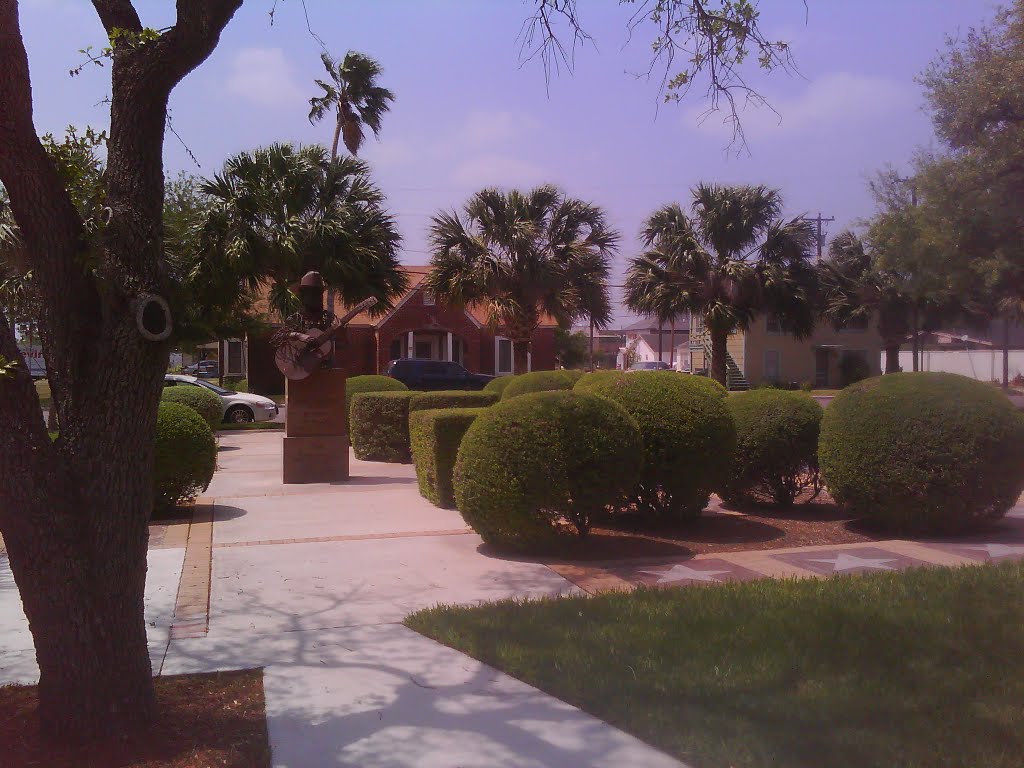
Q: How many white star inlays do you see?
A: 3